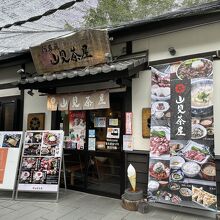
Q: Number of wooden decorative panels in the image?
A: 2